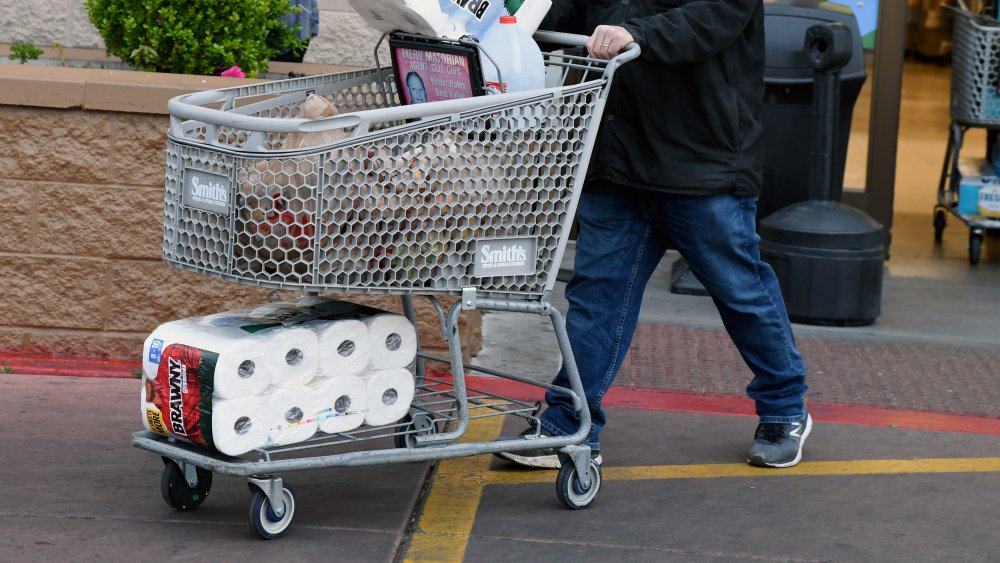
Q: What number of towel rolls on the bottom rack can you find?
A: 8